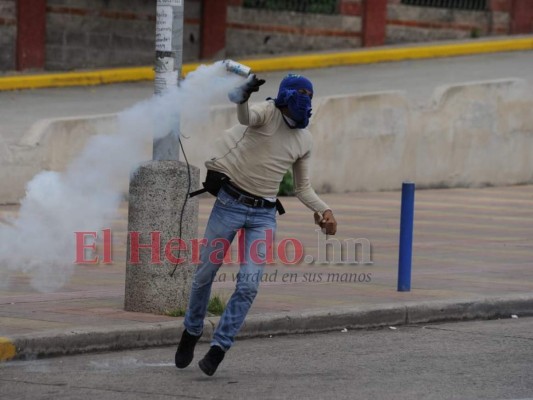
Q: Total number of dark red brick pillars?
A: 4